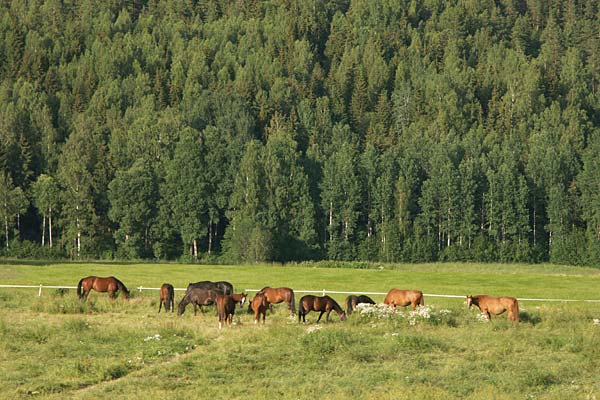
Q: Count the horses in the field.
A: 11